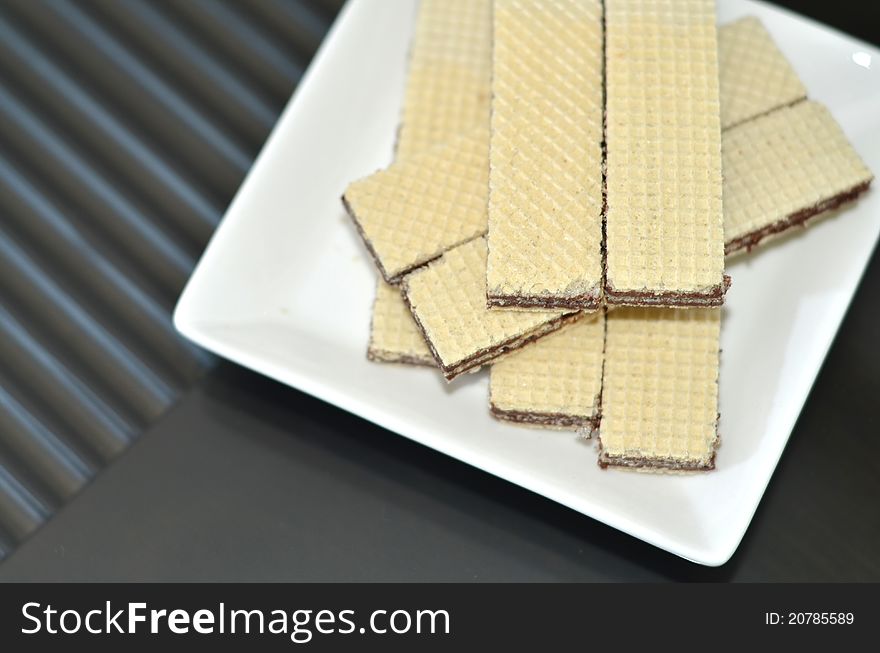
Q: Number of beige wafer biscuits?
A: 7